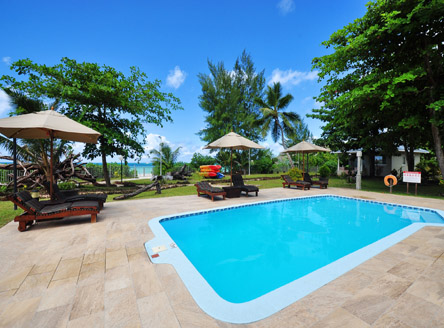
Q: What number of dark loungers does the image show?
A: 6